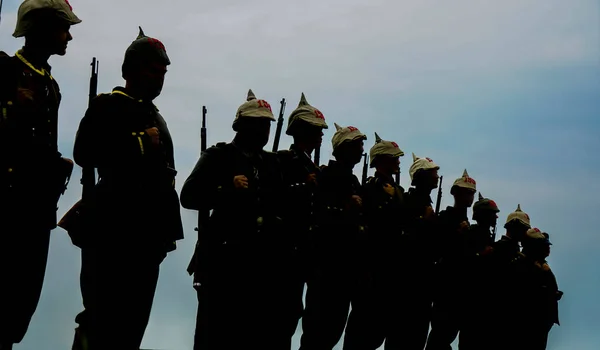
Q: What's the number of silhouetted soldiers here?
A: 11